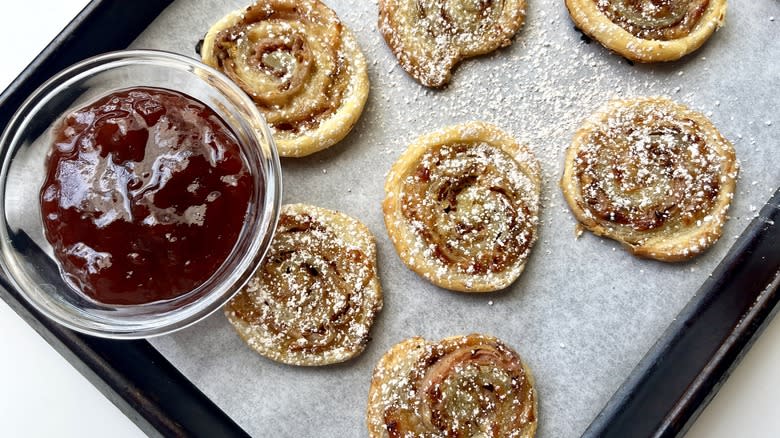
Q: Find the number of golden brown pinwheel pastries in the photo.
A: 7